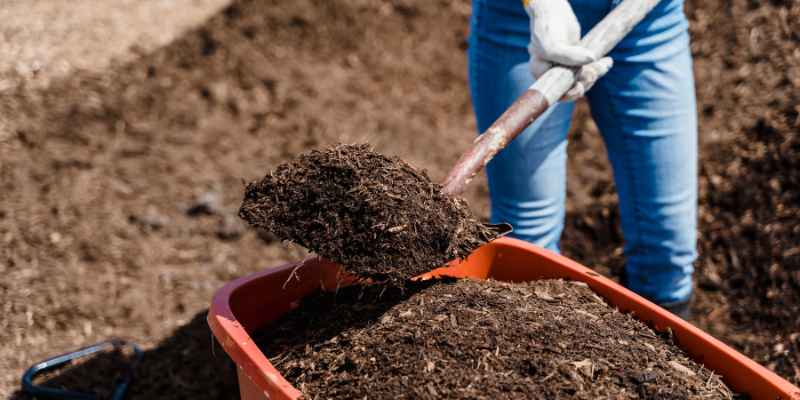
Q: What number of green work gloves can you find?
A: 0